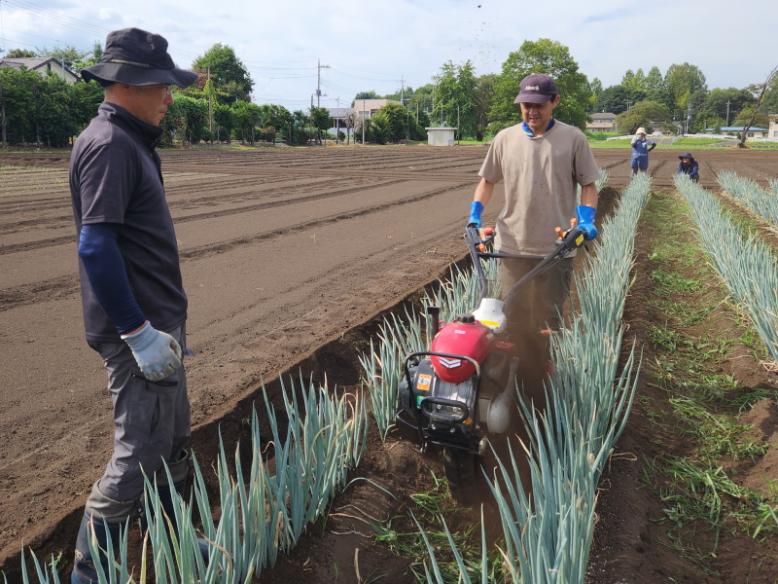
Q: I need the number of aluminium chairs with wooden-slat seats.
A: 0